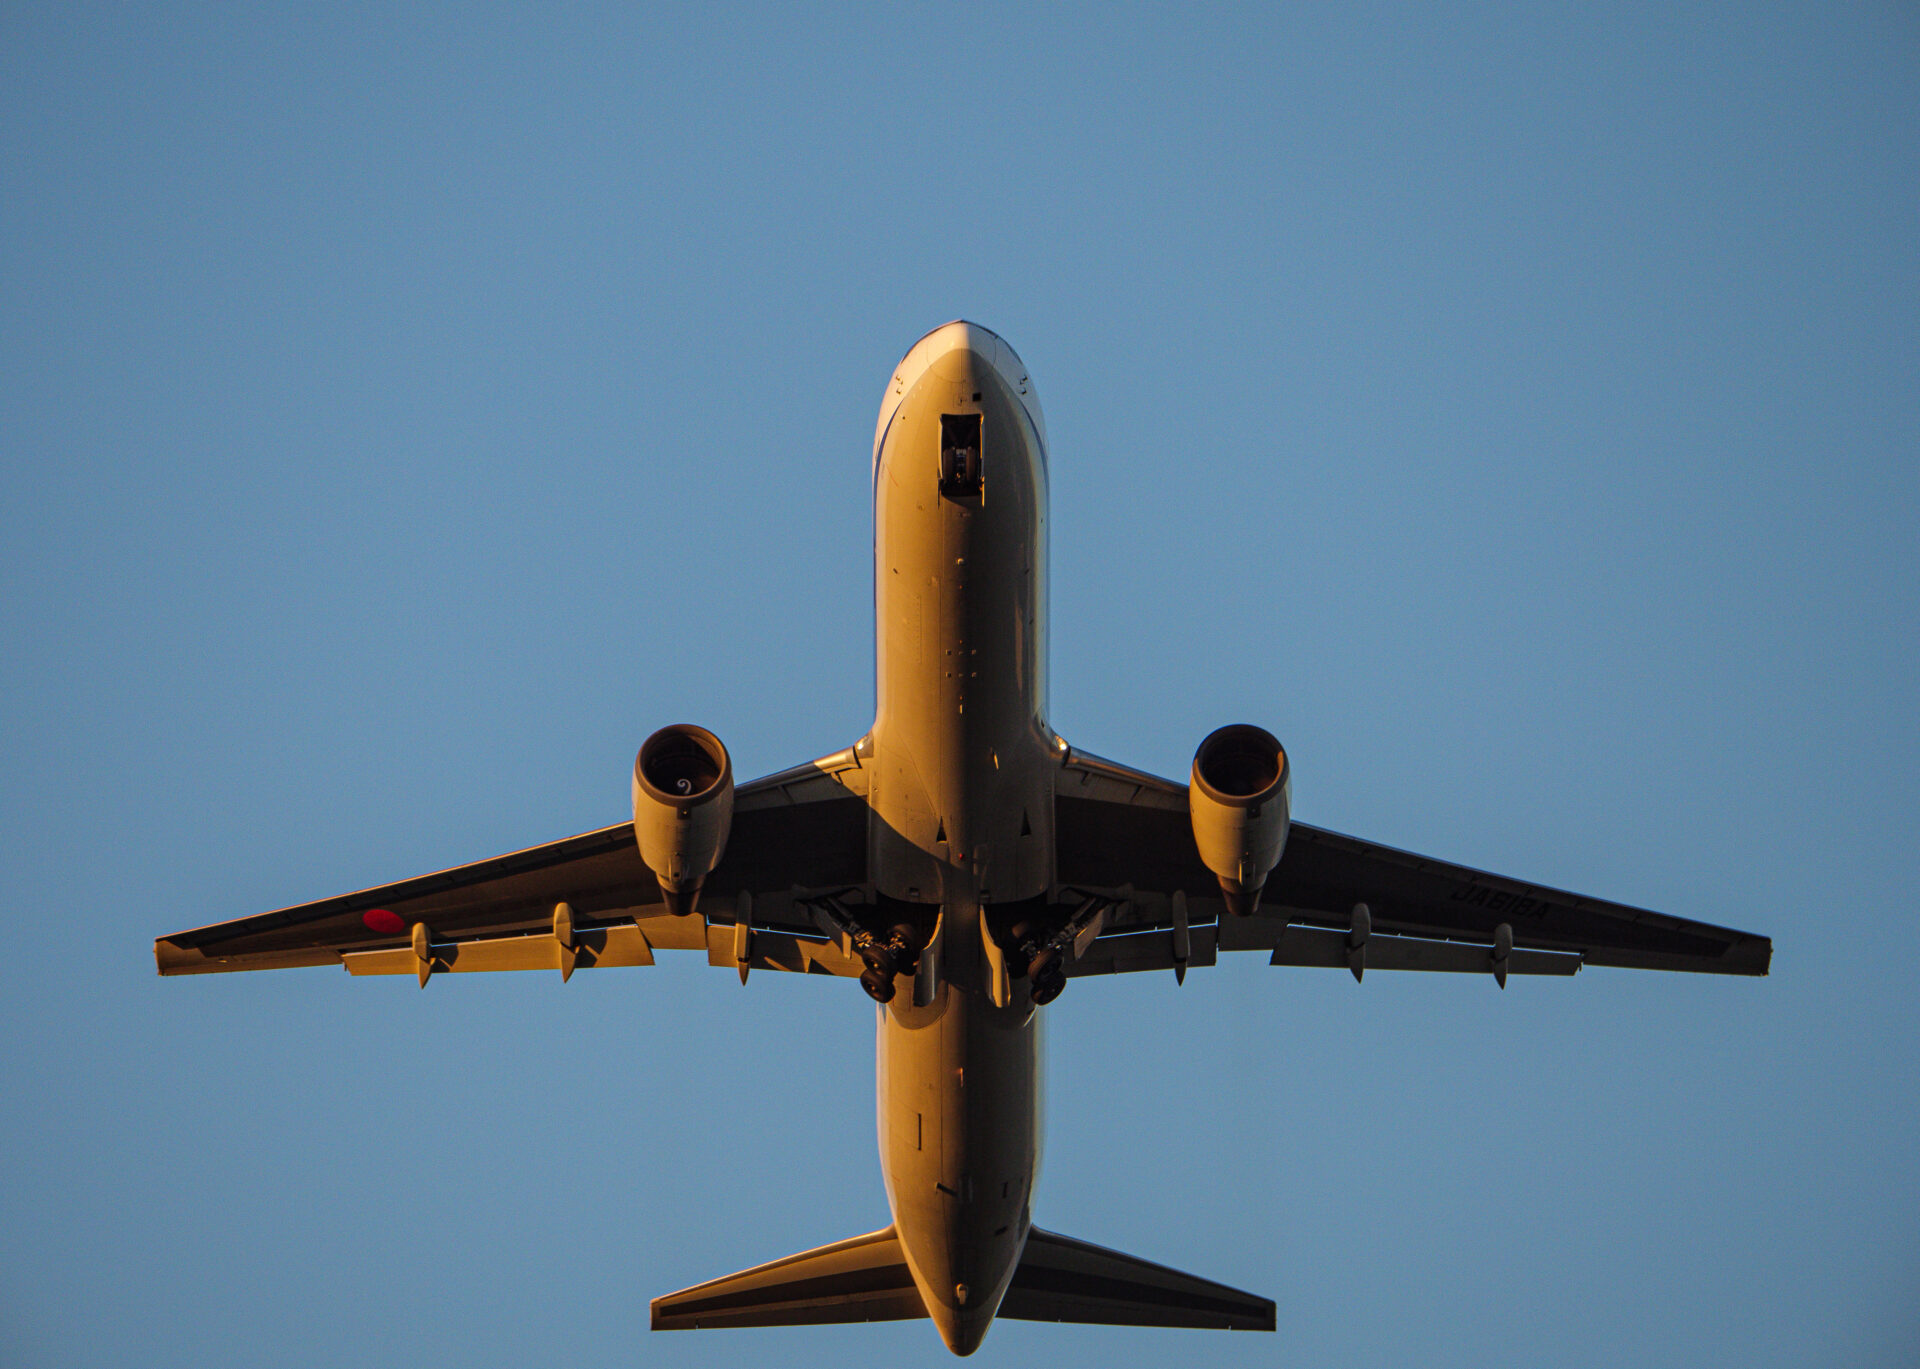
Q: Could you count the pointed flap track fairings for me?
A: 6